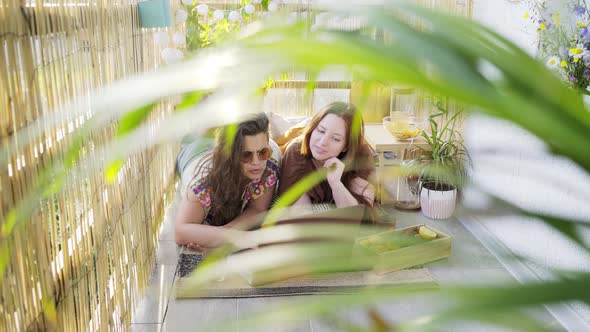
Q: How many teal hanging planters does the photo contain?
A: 1